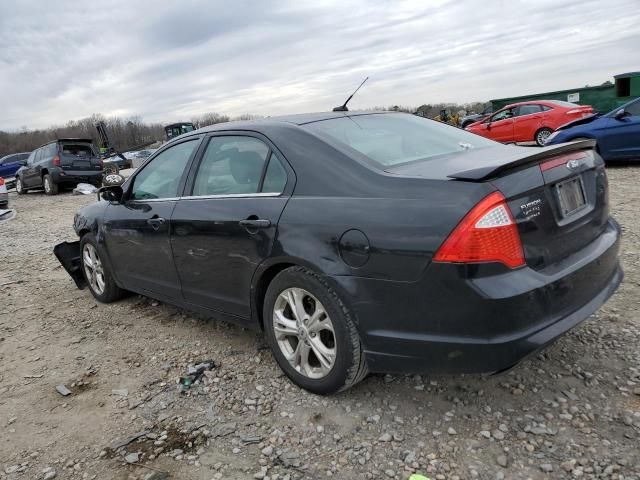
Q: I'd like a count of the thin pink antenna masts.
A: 0